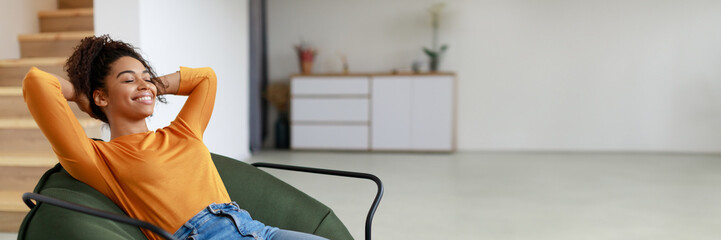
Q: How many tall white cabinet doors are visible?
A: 2